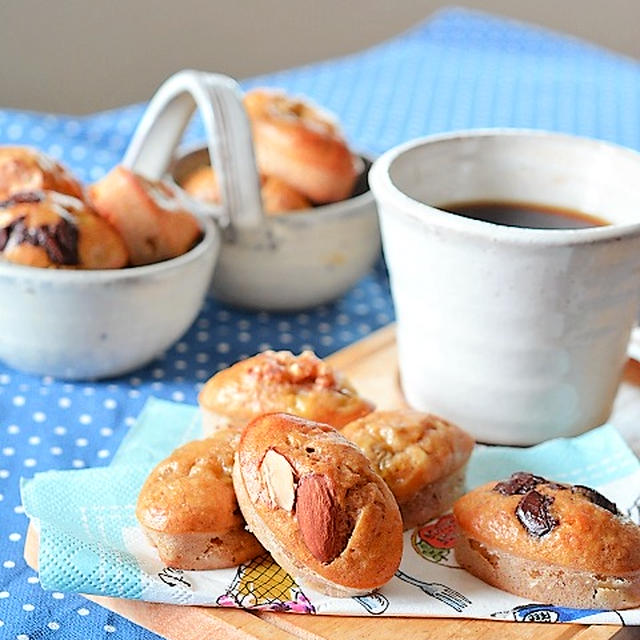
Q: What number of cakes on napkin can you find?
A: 5